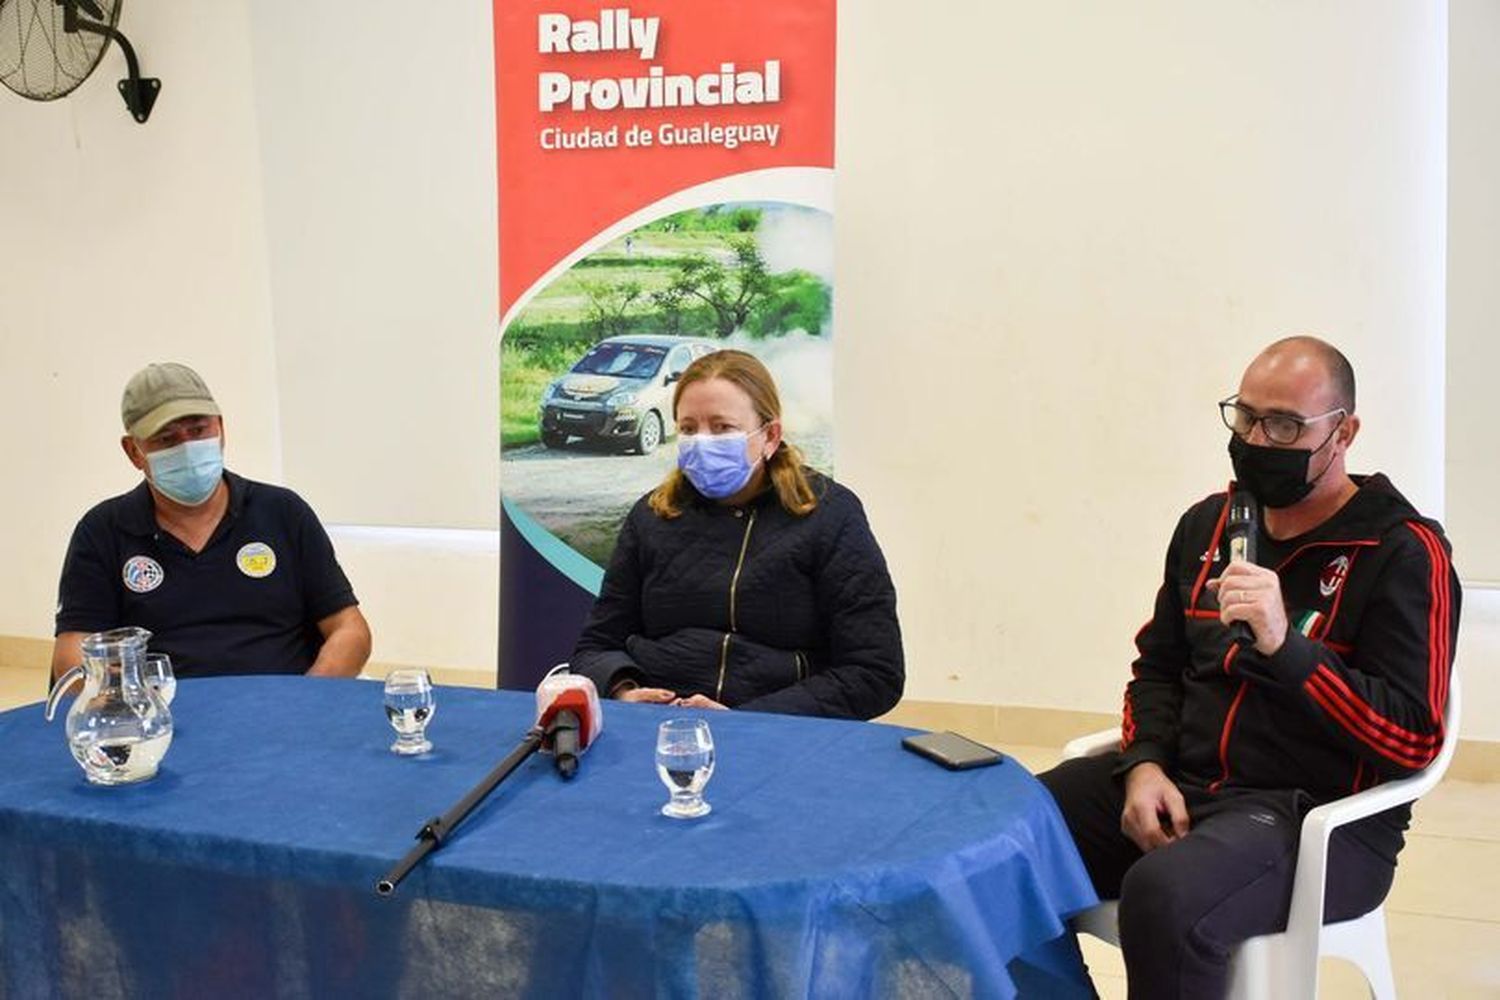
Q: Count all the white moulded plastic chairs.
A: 1